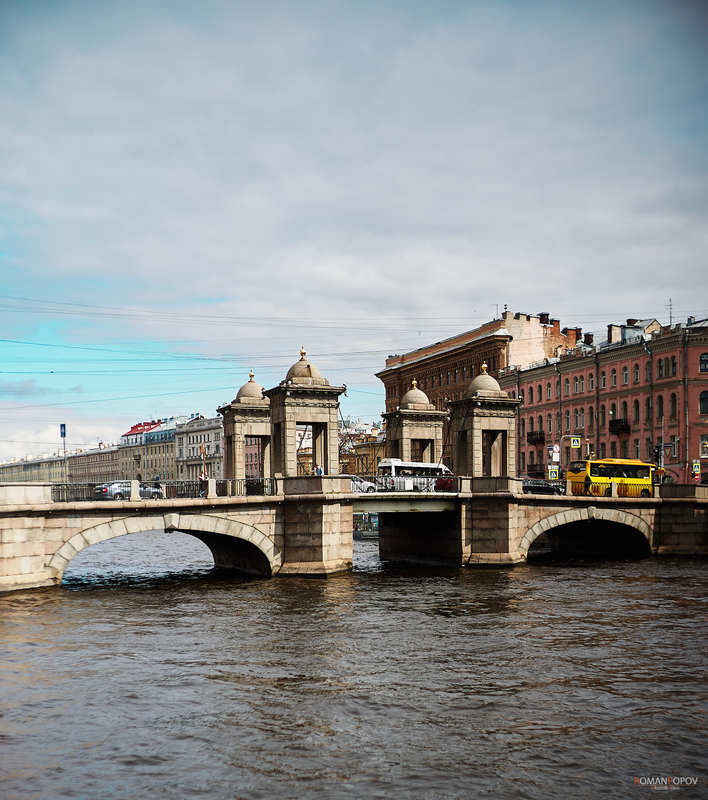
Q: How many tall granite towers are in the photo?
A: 4